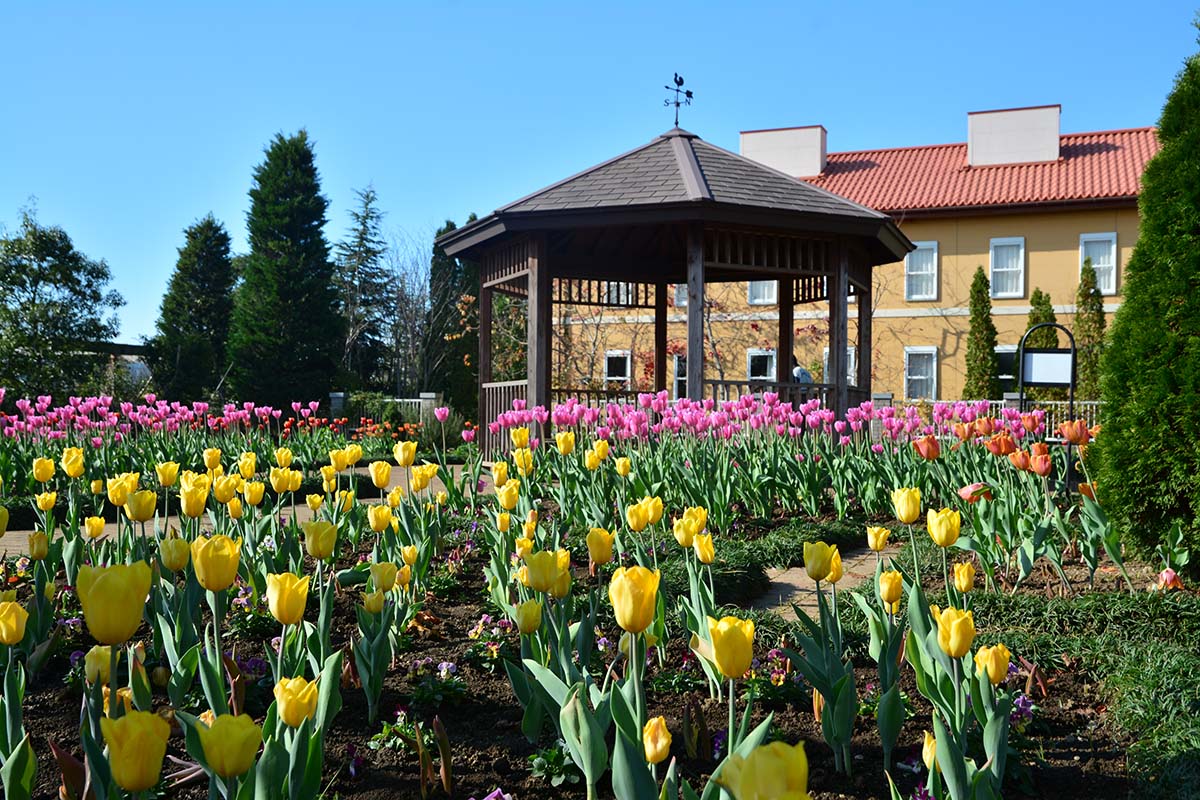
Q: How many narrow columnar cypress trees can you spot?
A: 3